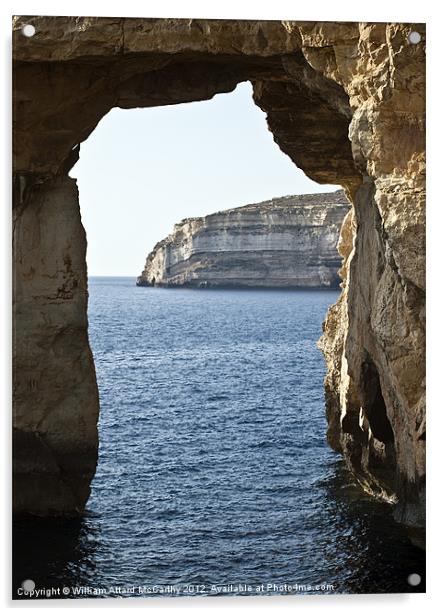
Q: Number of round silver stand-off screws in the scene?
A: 4